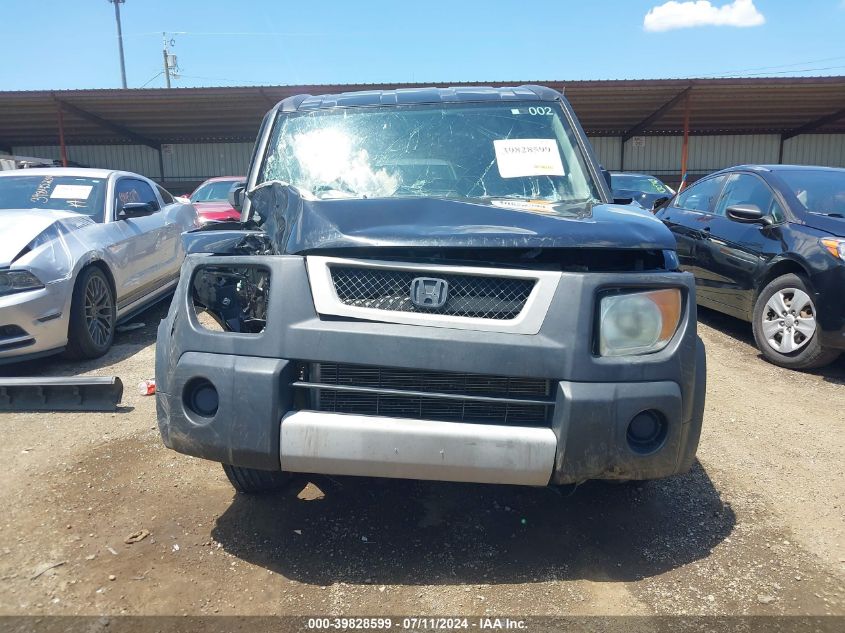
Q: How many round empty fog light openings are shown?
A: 2